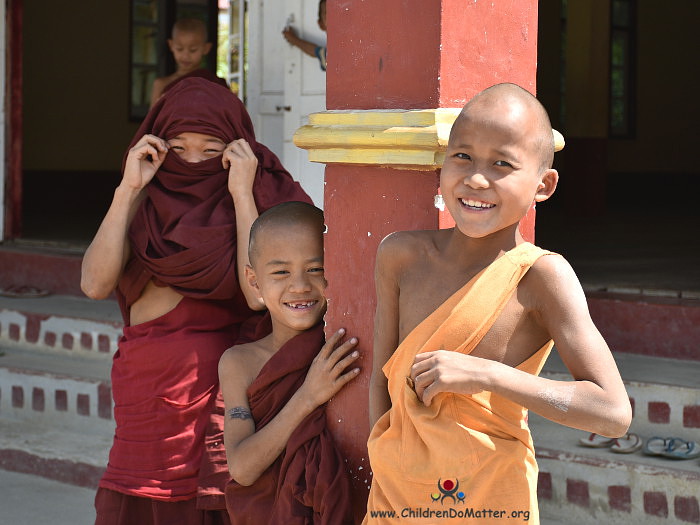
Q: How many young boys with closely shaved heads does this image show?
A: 3